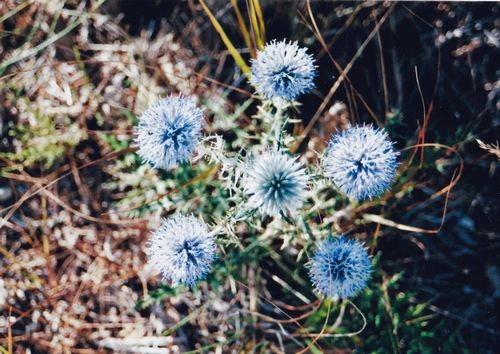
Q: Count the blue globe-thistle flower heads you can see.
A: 6